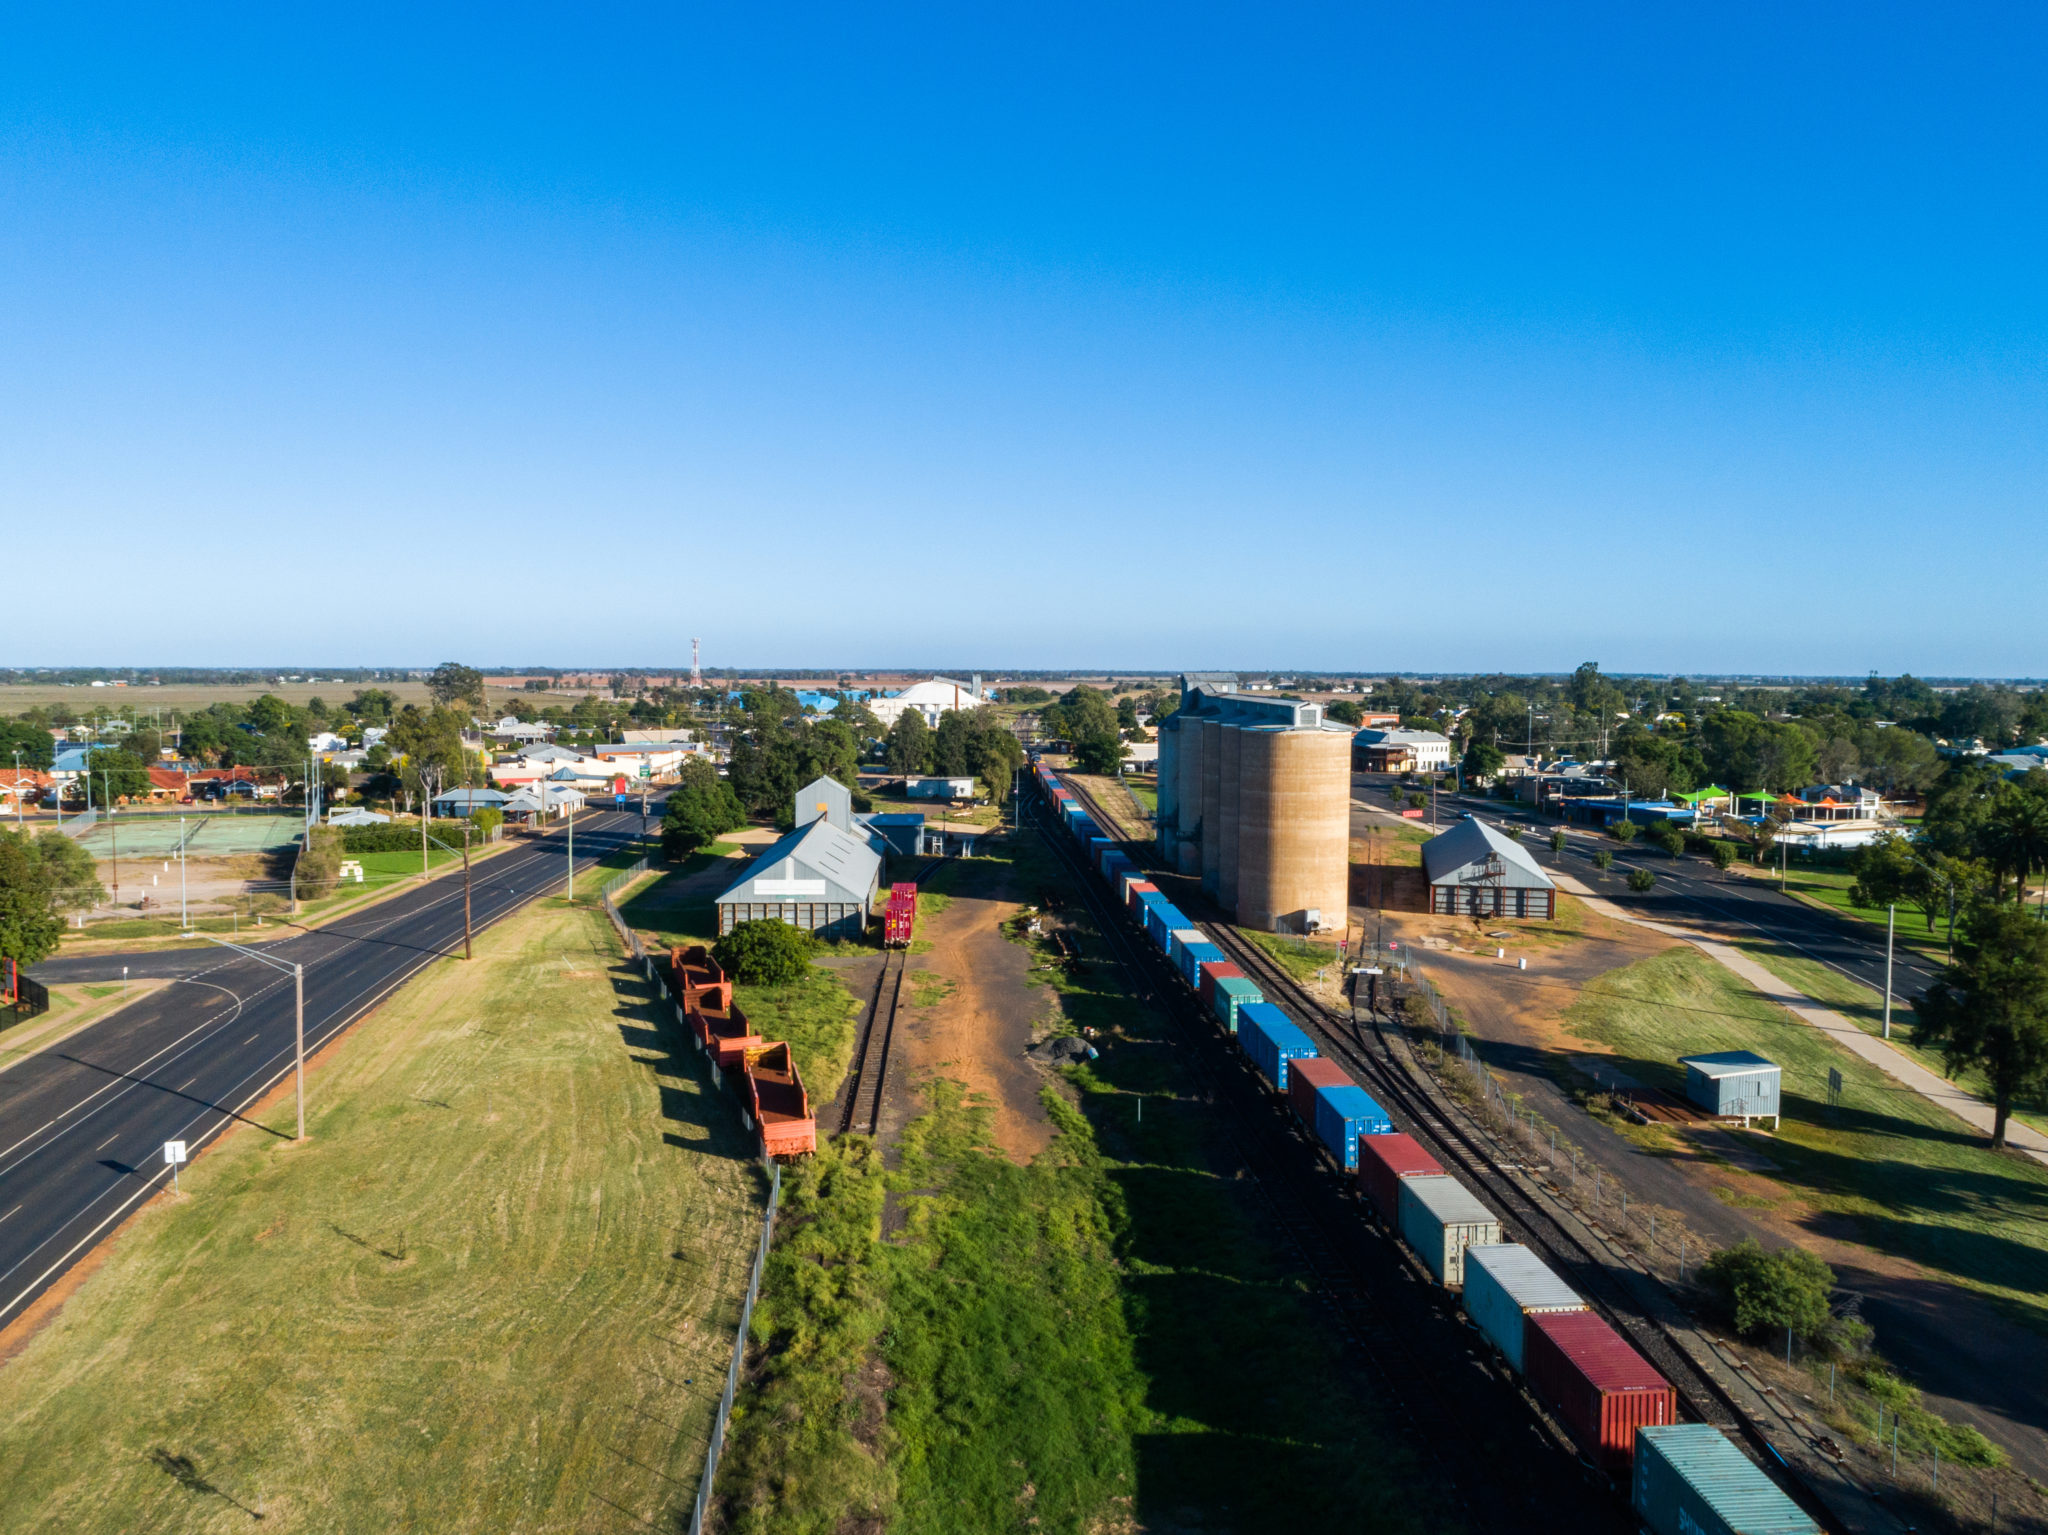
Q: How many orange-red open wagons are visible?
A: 3